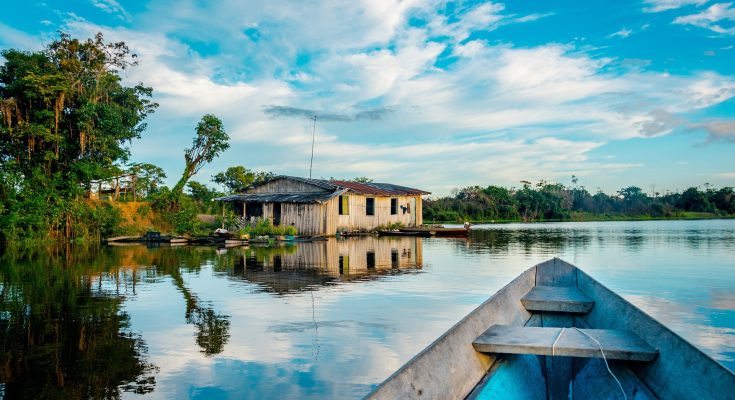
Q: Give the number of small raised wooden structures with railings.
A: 1